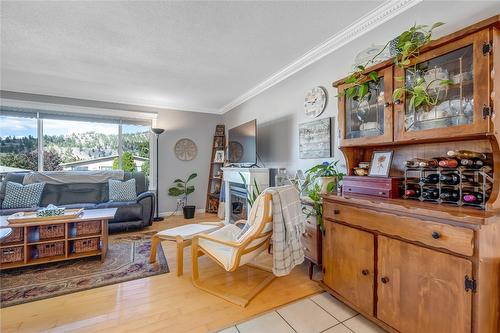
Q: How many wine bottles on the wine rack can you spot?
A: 11